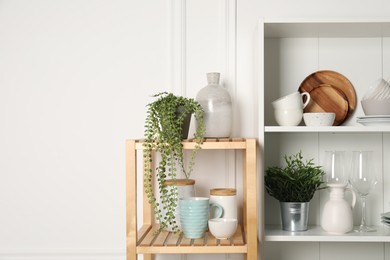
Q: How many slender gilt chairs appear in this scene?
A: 0